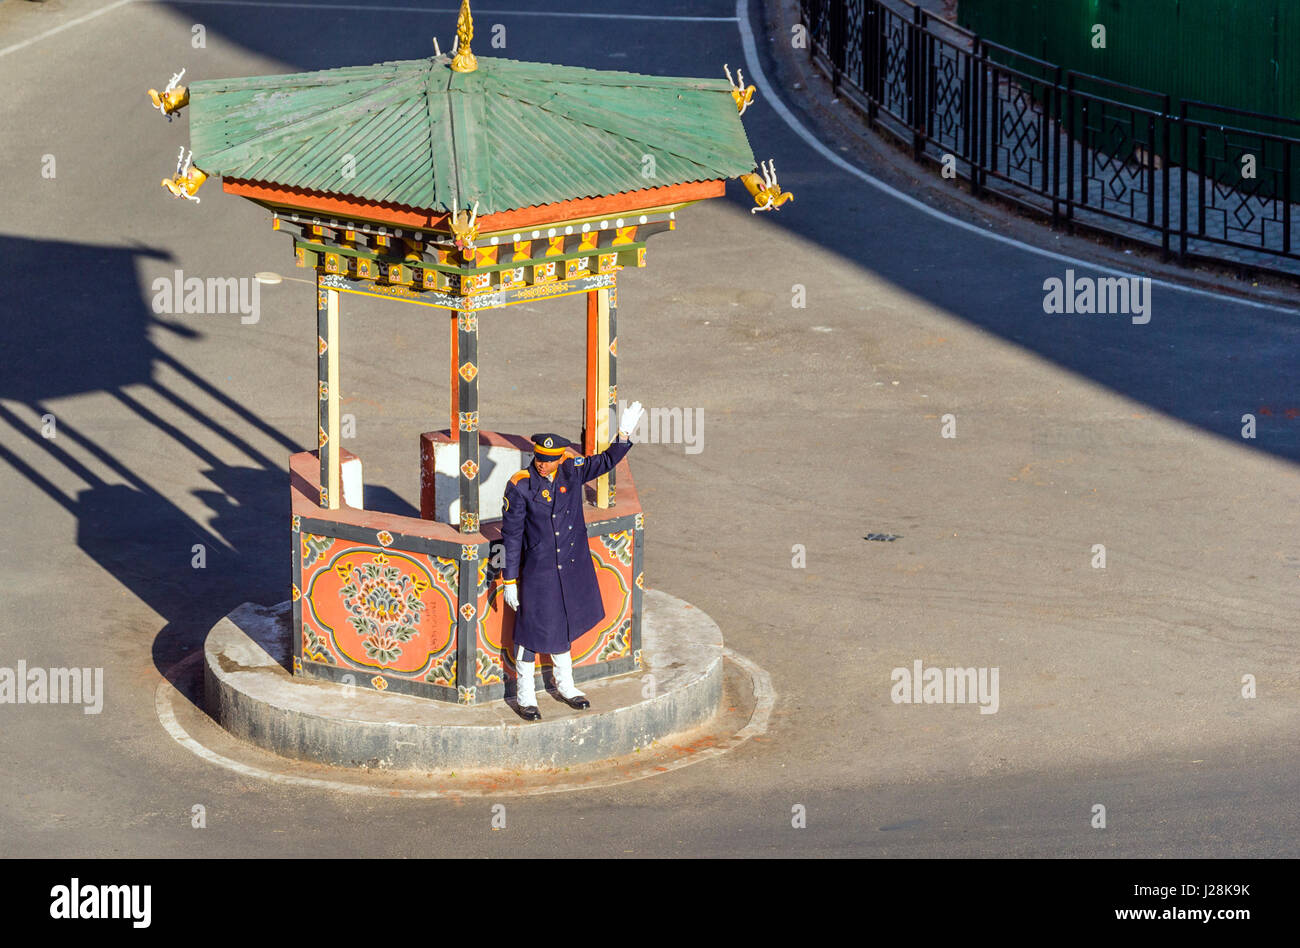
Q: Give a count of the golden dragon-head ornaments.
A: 5